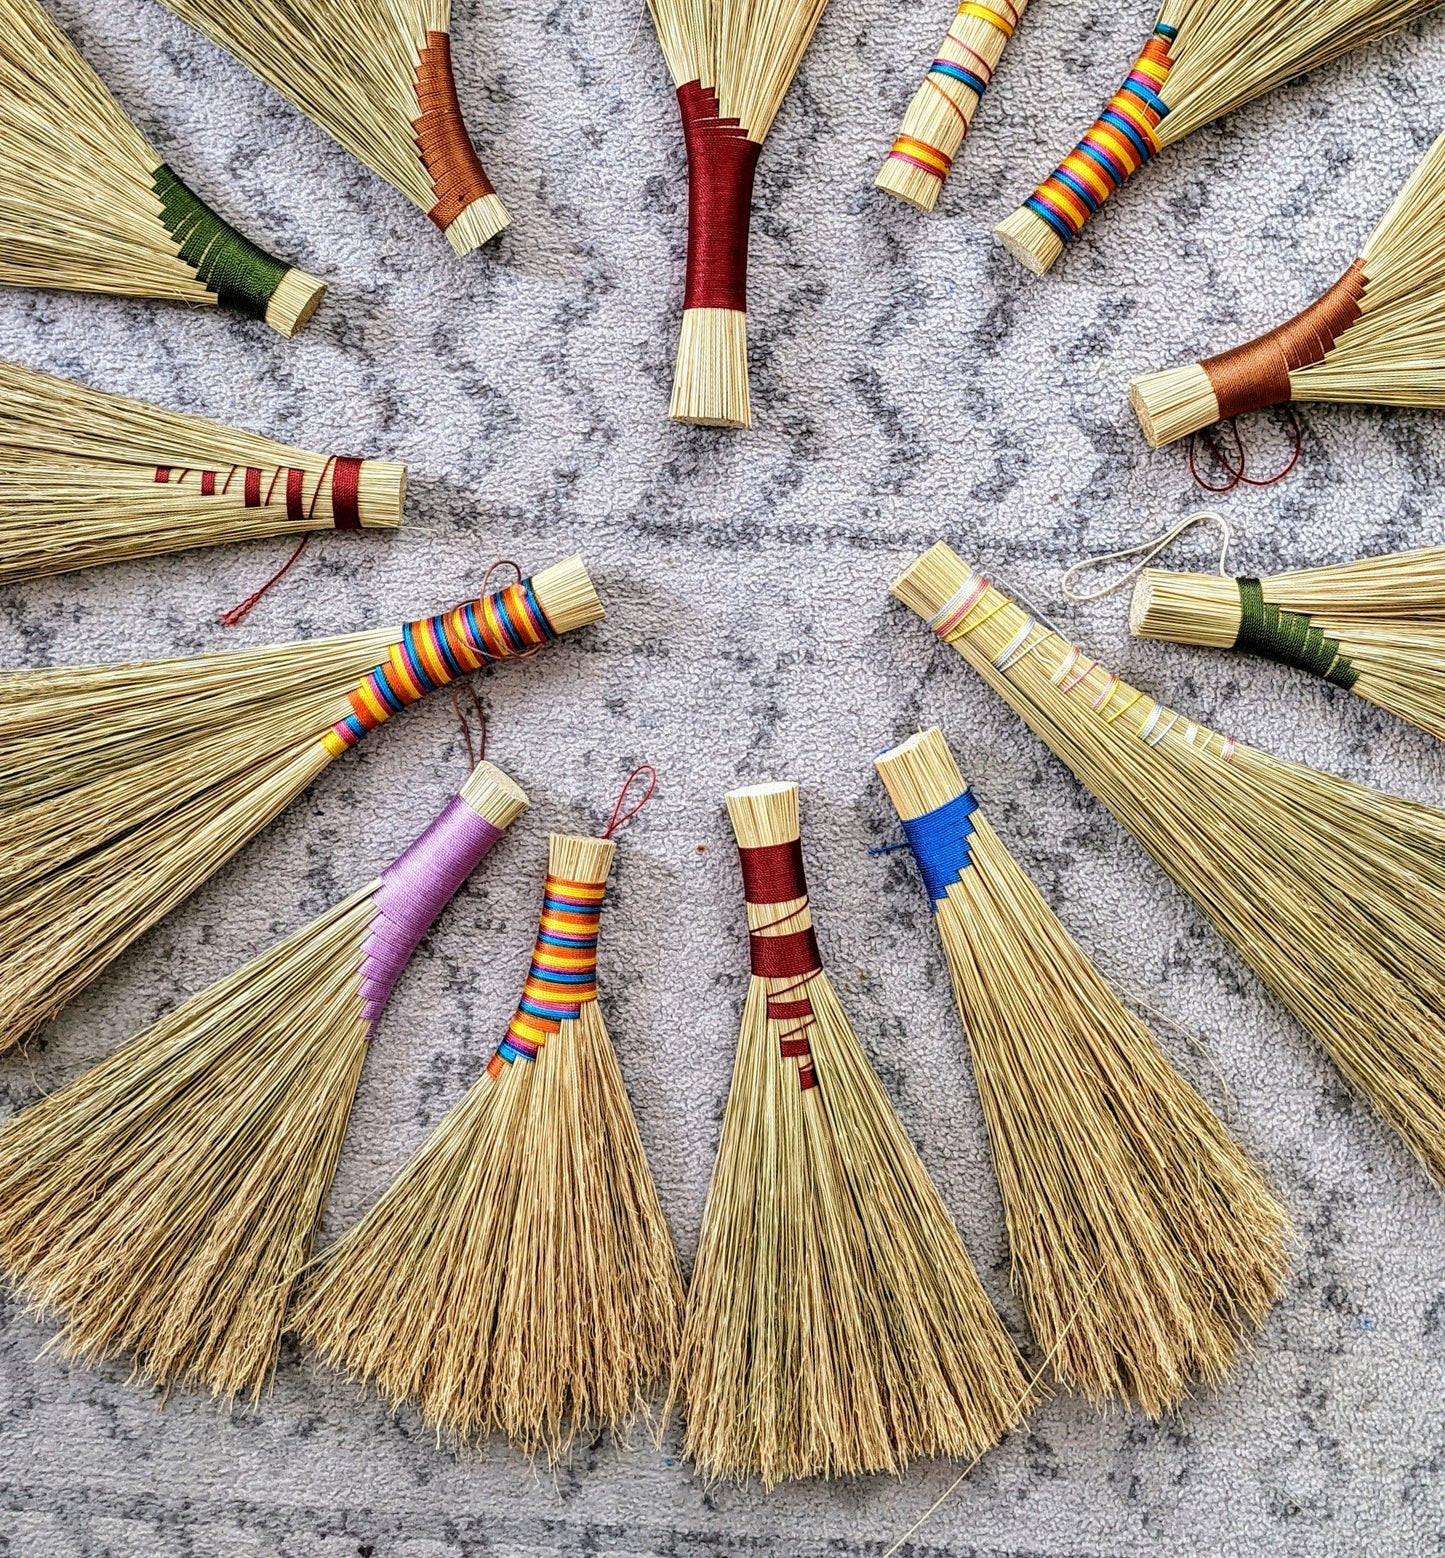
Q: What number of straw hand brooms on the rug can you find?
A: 14